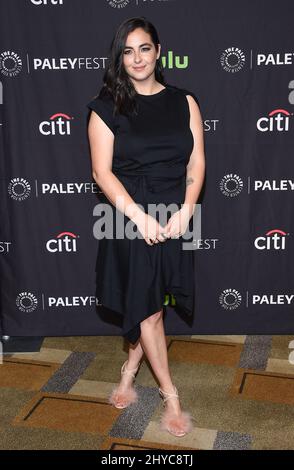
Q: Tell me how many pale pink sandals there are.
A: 2